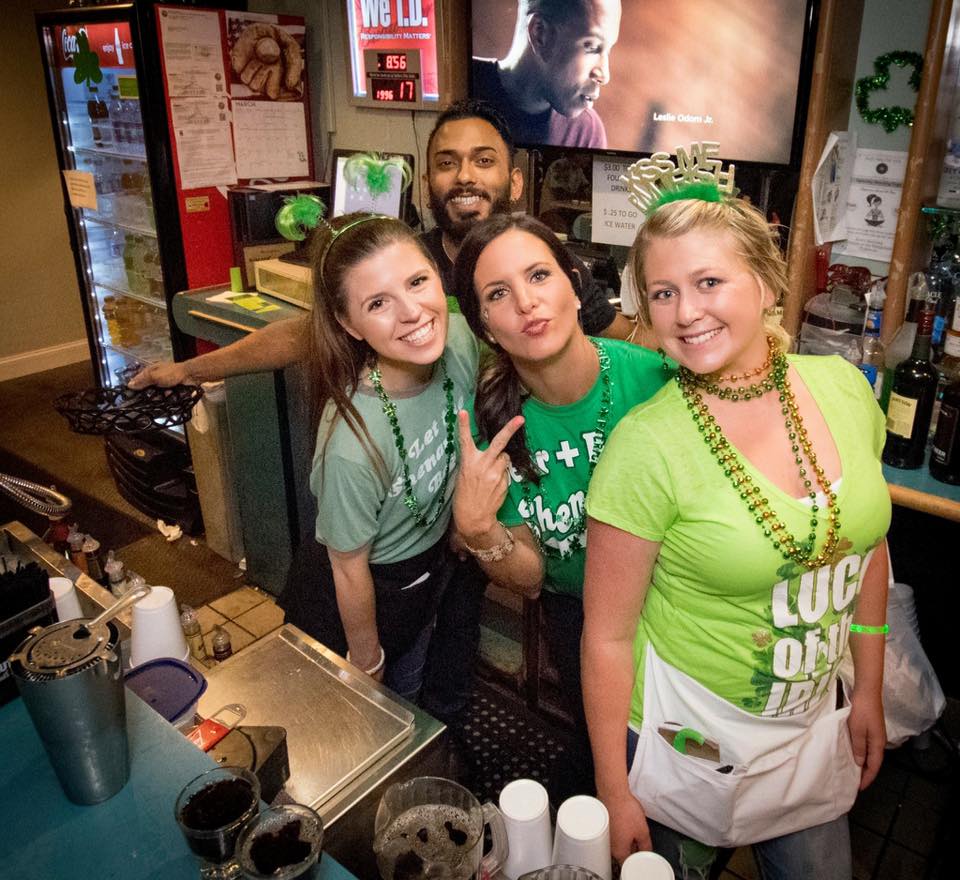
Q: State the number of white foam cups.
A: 5